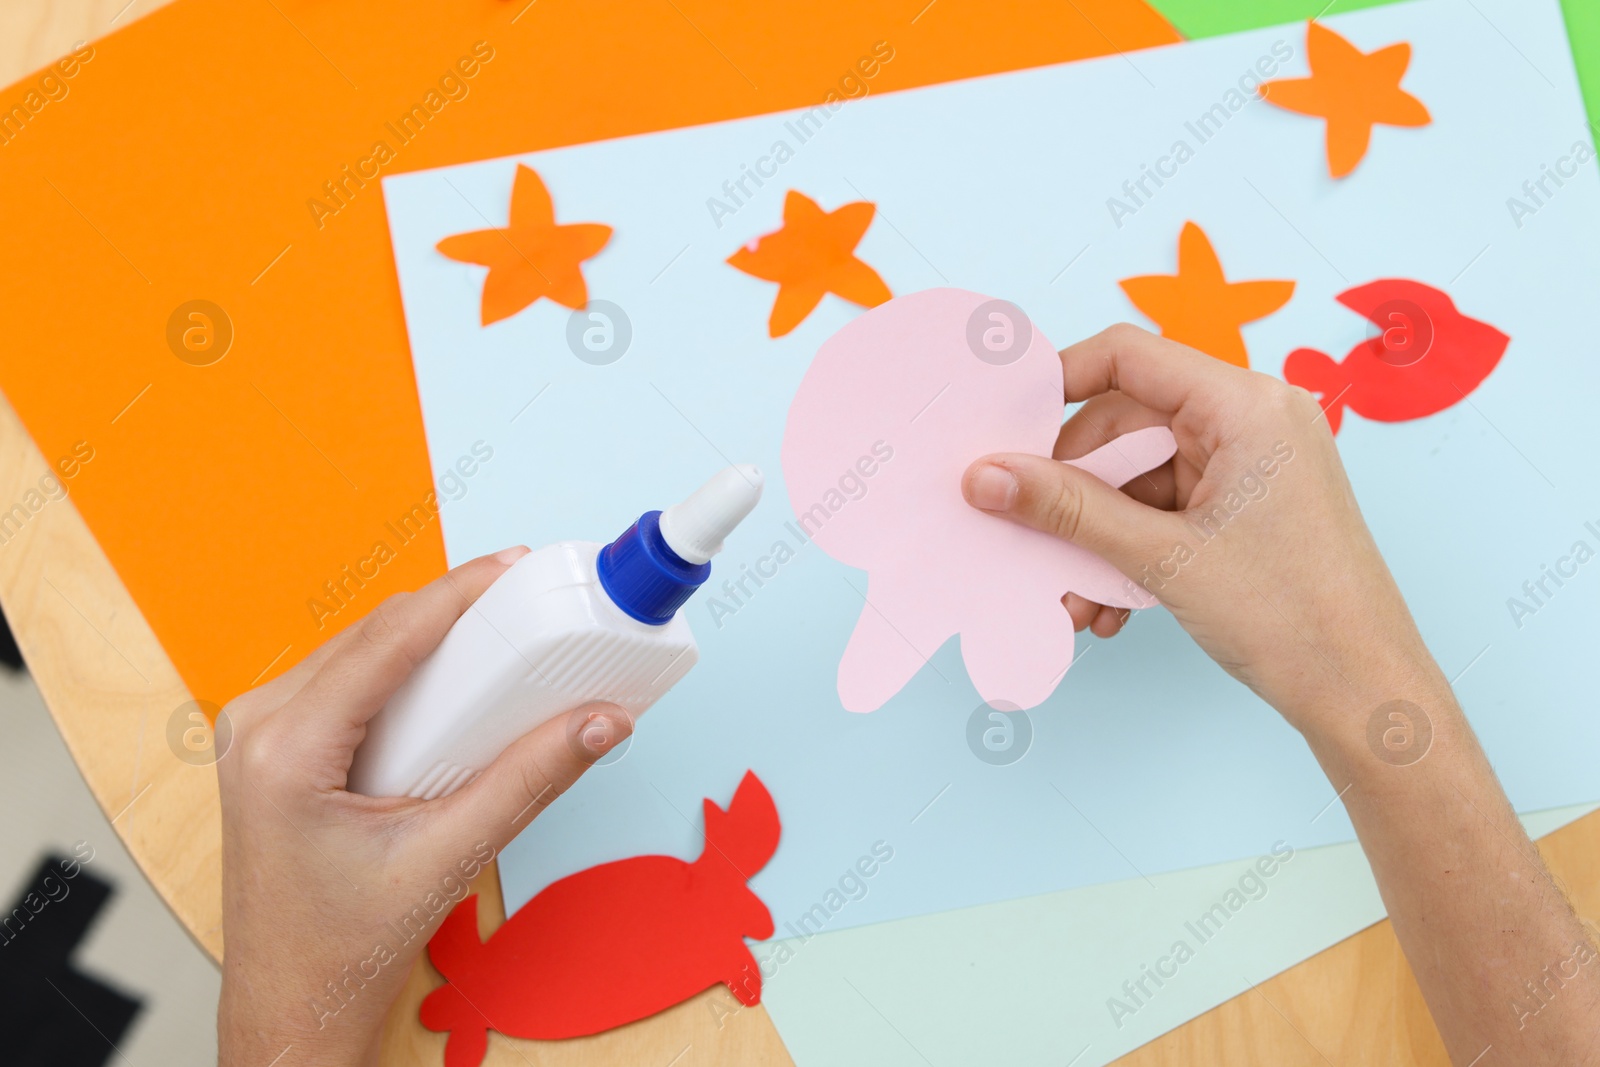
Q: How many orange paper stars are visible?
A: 4